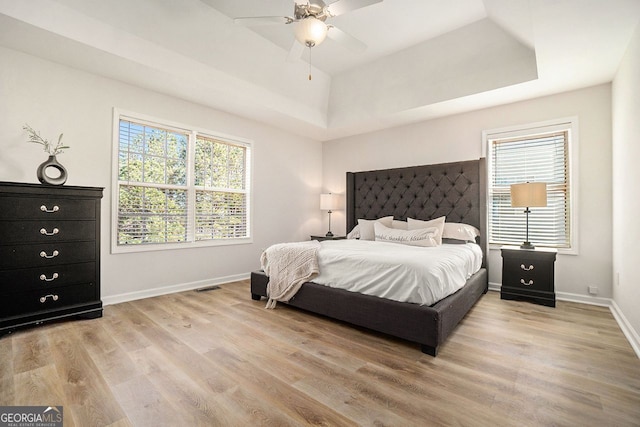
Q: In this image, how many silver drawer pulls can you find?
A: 7